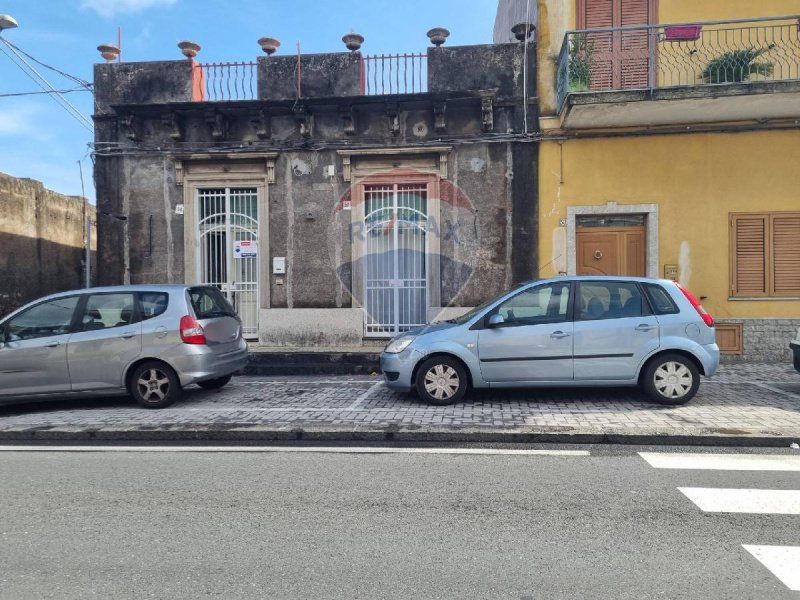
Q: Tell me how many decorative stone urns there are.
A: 6